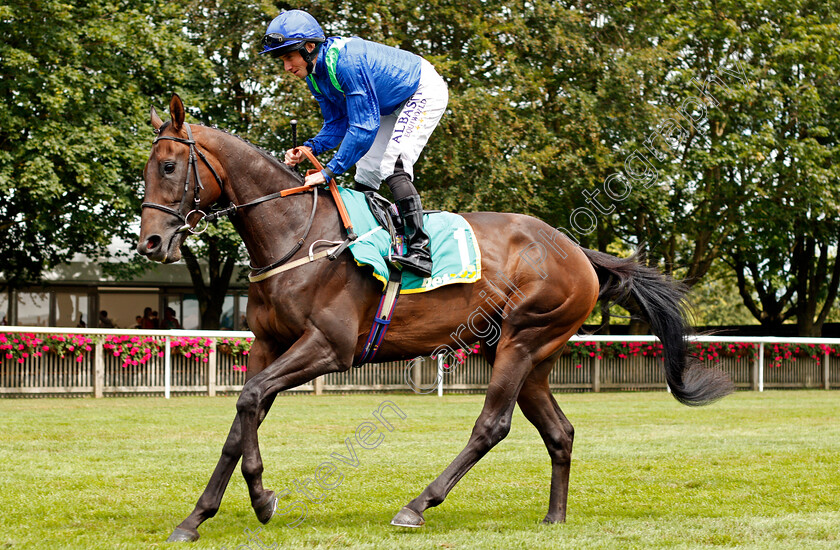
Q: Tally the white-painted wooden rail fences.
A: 1